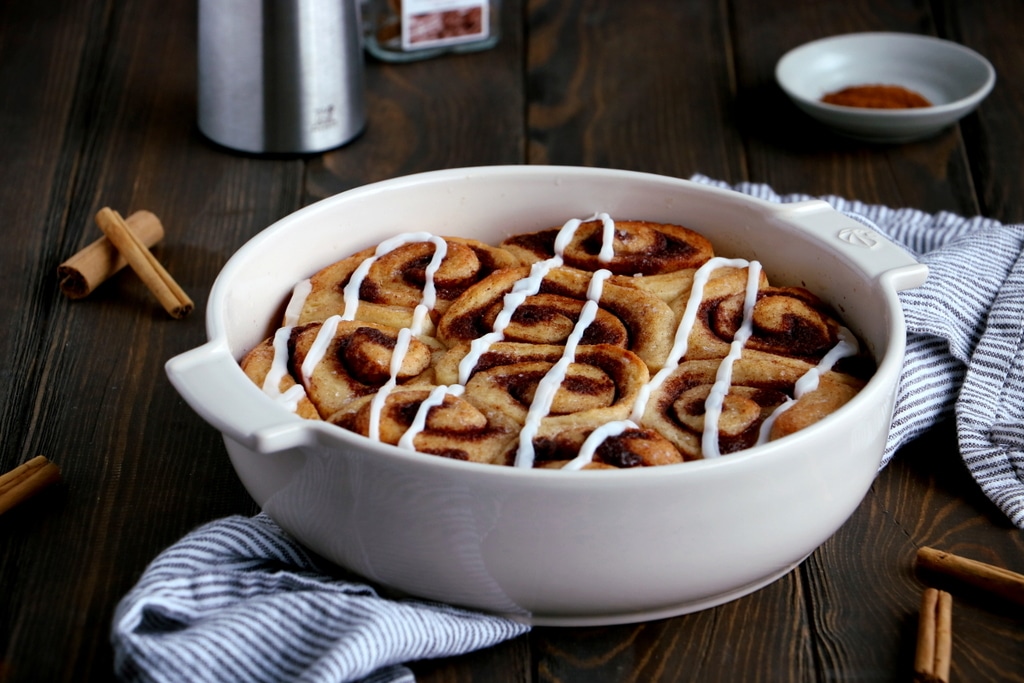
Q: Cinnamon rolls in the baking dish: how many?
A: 9